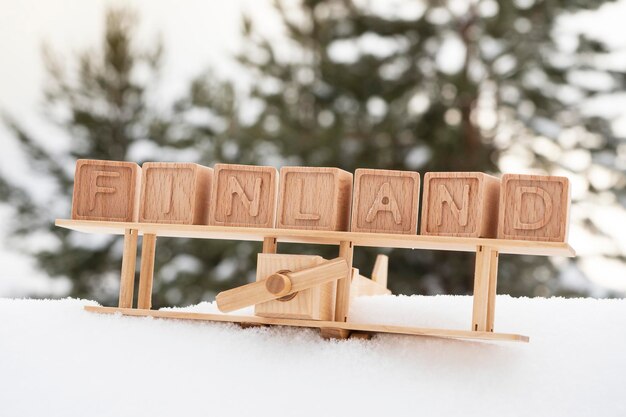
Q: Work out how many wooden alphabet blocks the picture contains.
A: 7